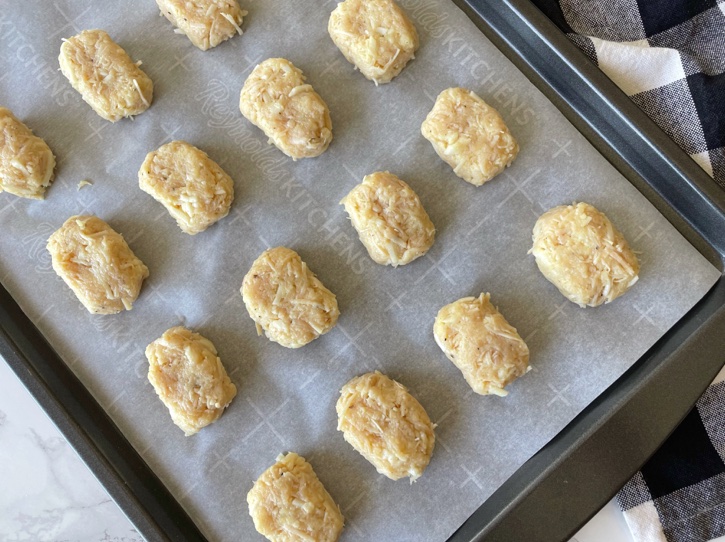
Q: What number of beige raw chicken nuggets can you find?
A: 15